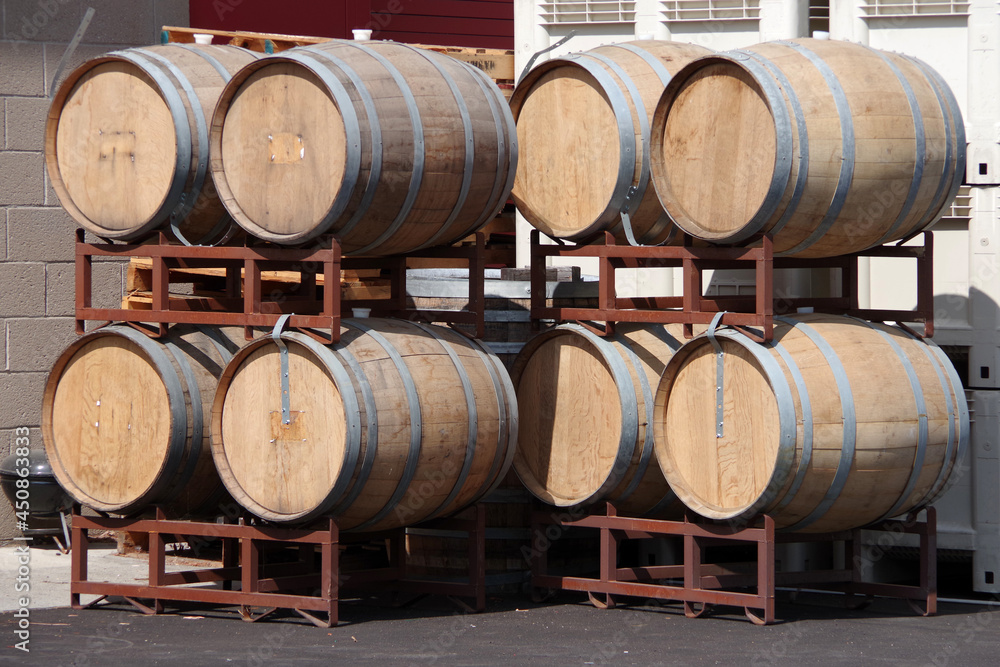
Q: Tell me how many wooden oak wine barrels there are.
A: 8